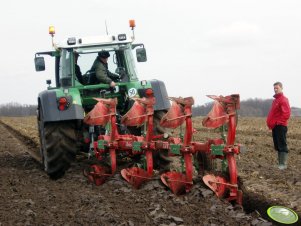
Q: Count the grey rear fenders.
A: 2